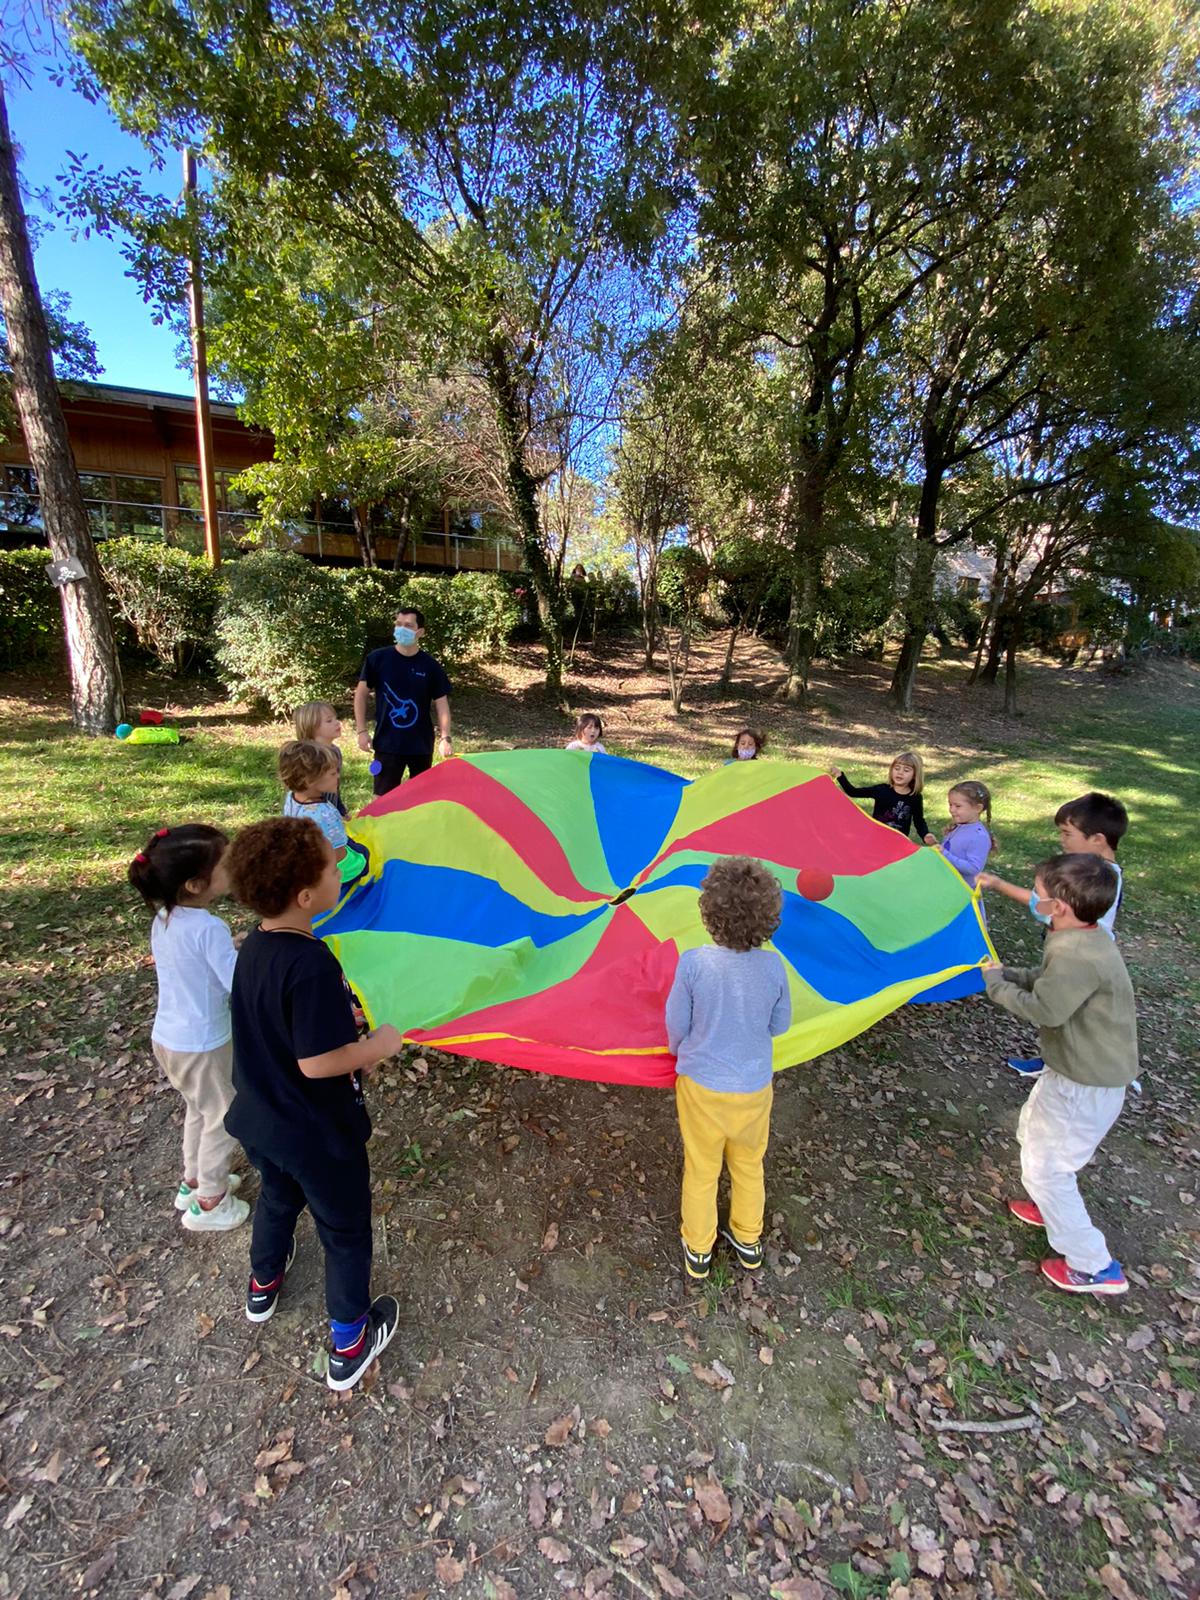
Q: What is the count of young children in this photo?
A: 11